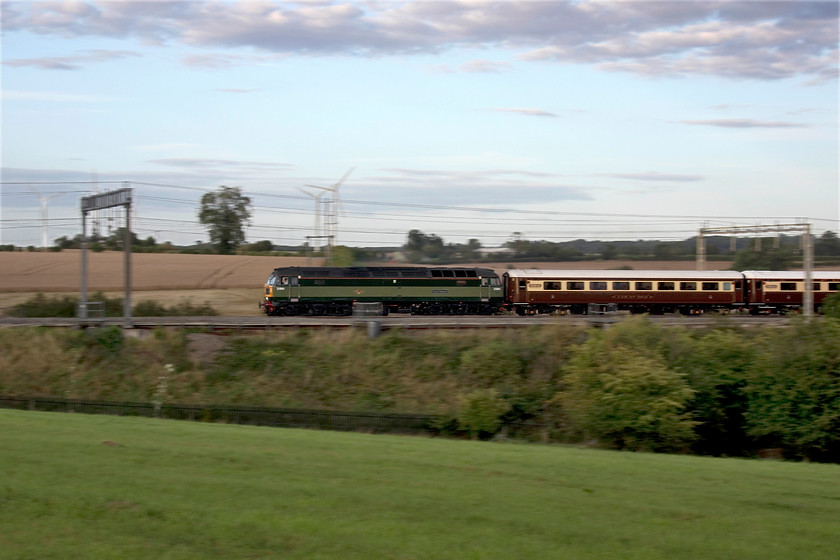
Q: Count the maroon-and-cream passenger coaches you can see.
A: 2